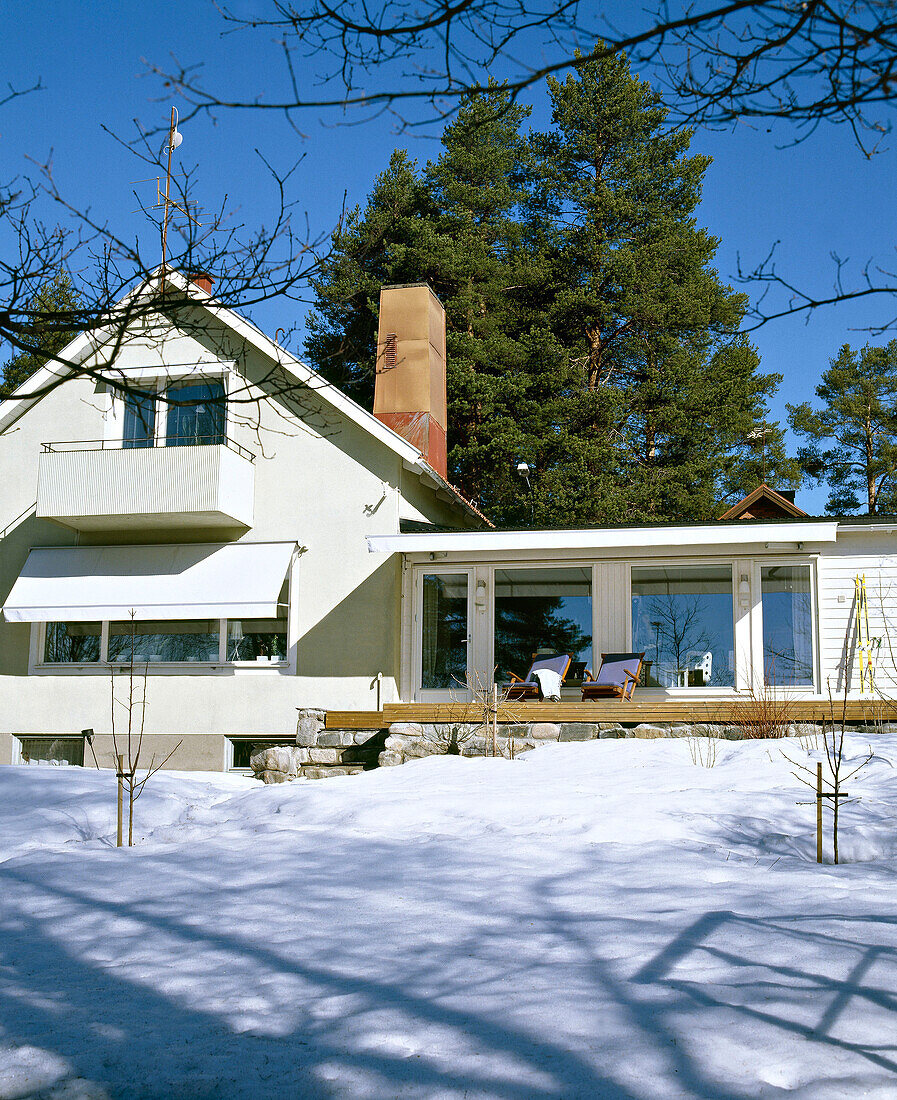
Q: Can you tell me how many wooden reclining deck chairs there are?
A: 2